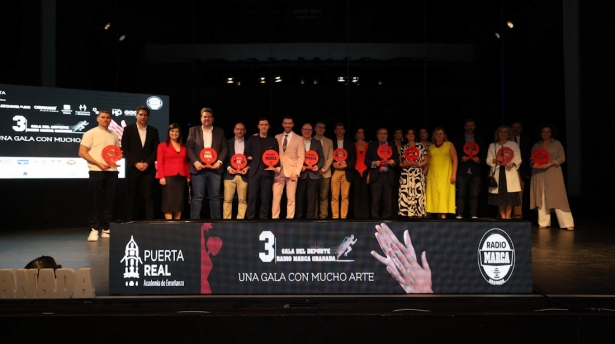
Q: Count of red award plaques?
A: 11